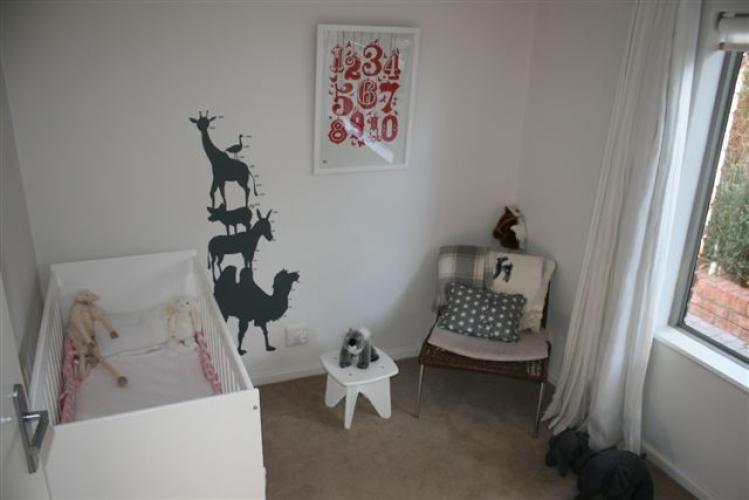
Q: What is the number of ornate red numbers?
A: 10